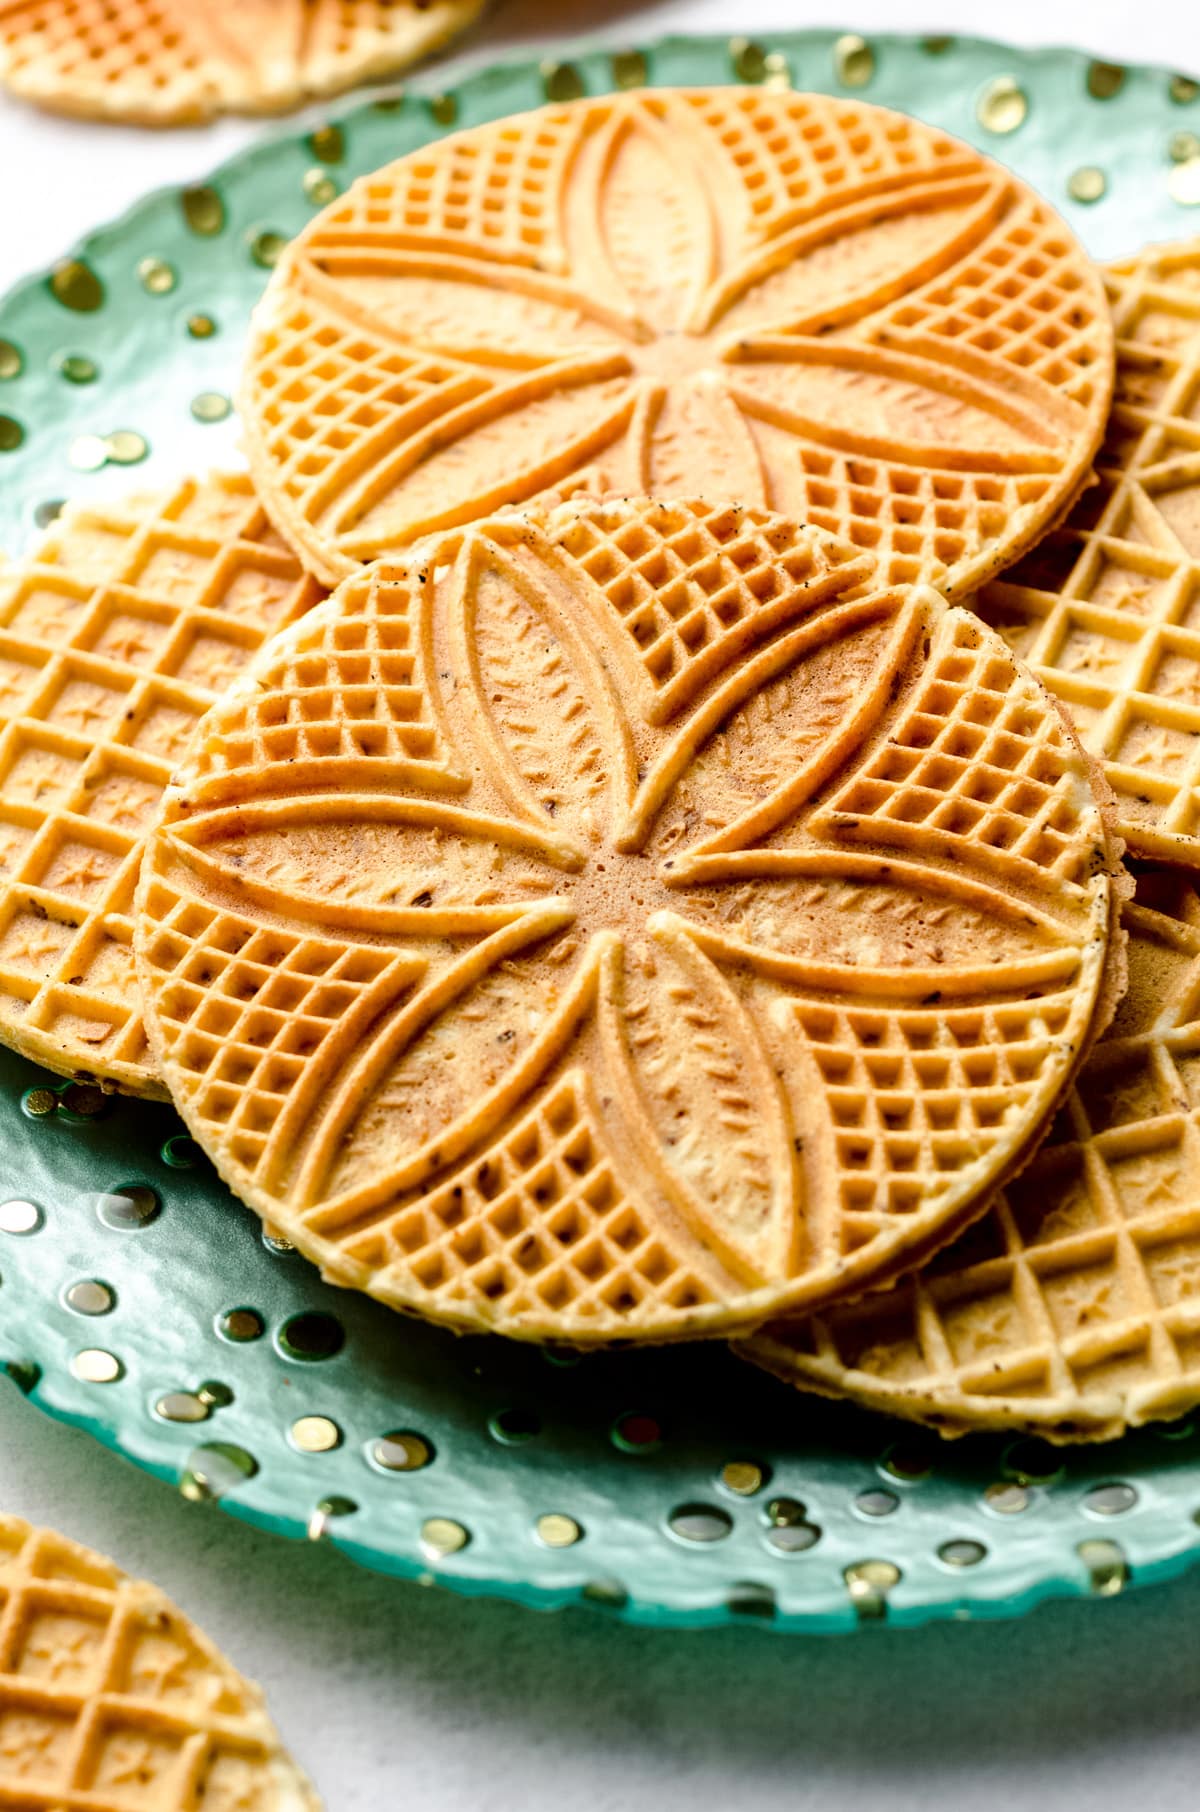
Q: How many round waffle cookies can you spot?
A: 7